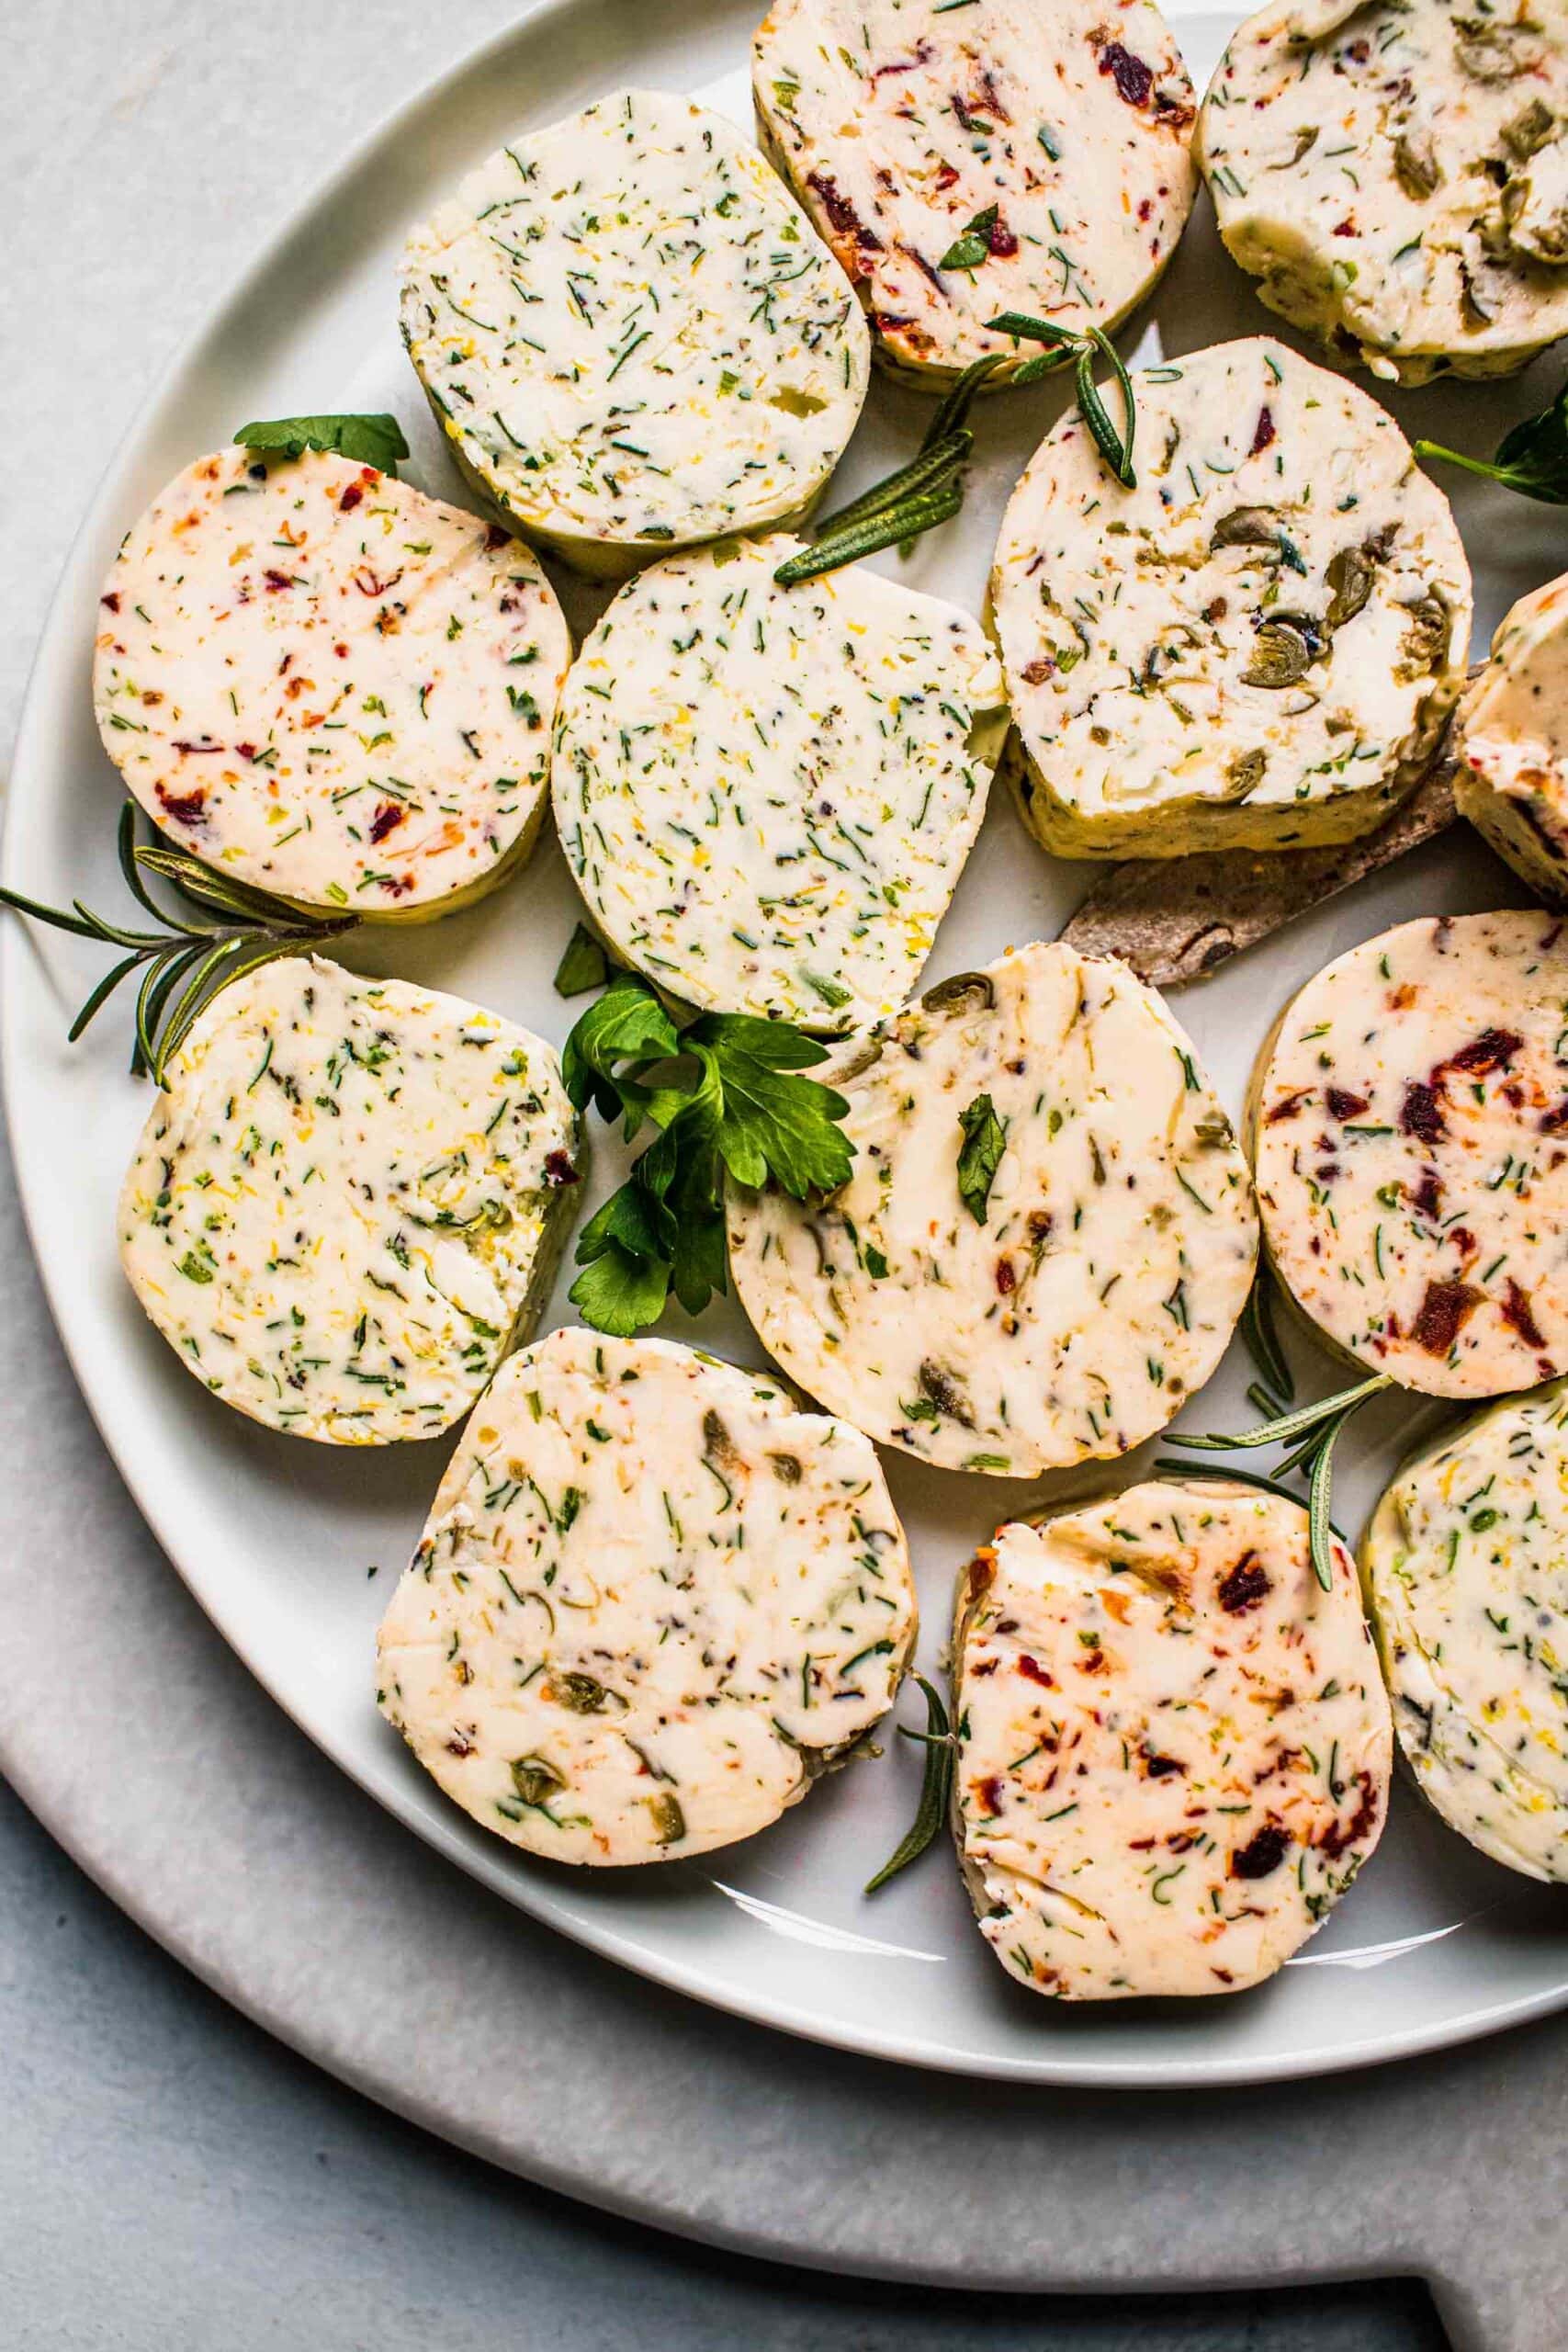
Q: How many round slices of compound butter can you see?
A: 13